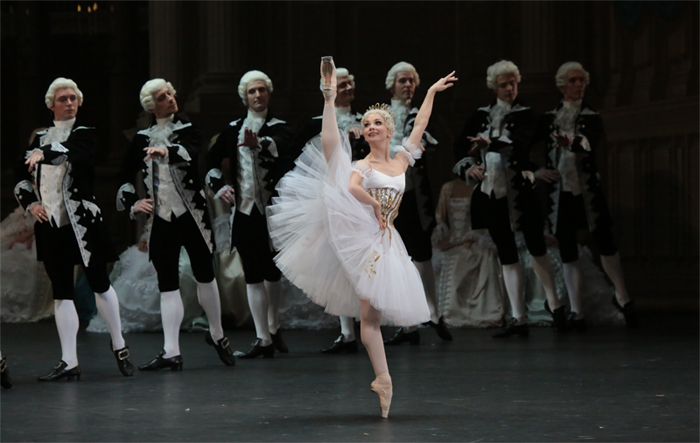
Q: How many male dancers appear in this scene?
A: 7